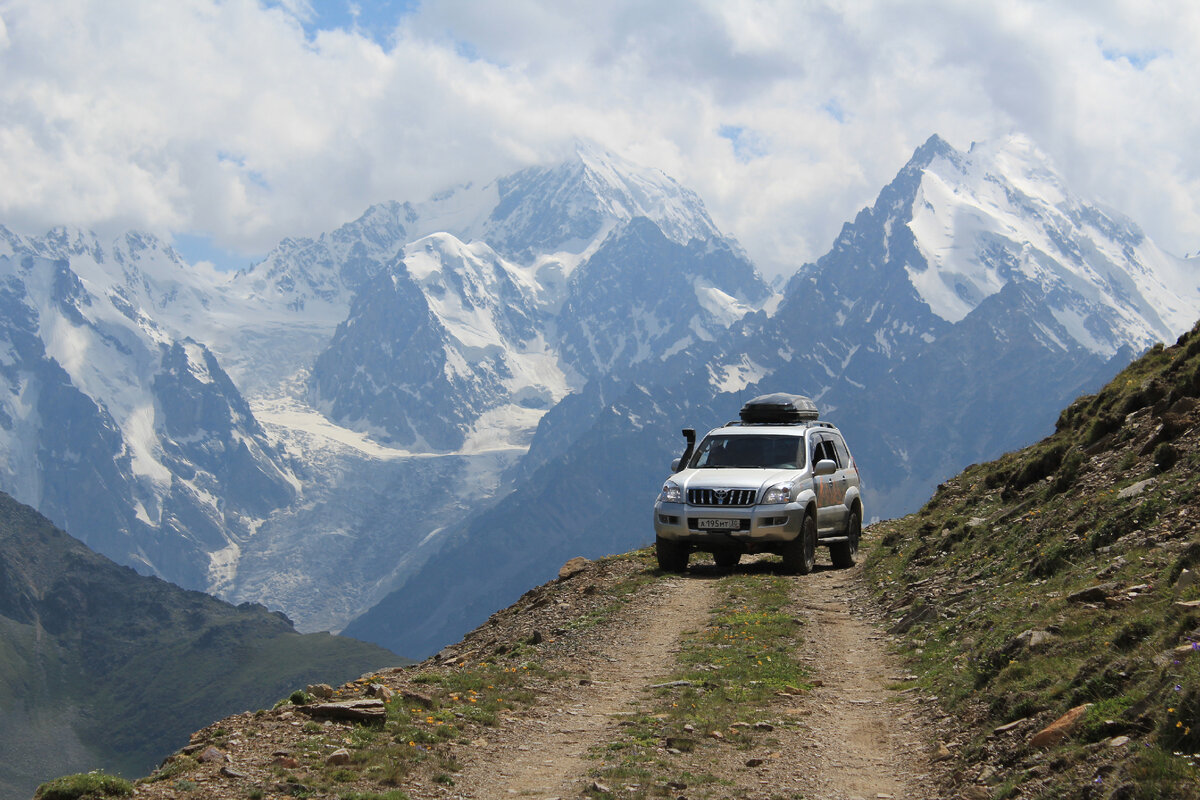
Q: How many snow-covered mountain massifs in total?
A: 3